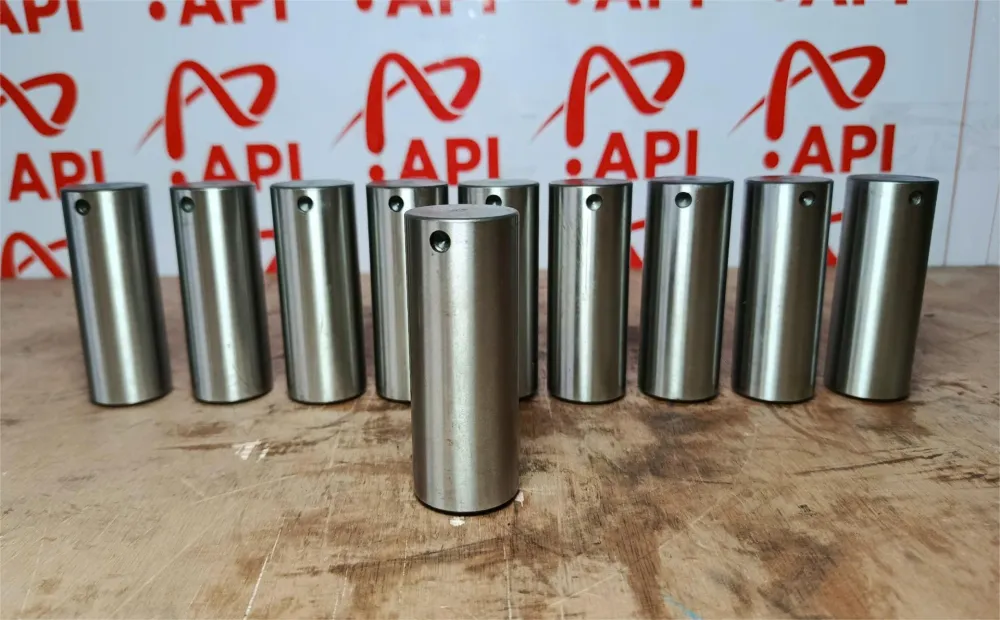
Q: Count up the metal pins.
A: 10